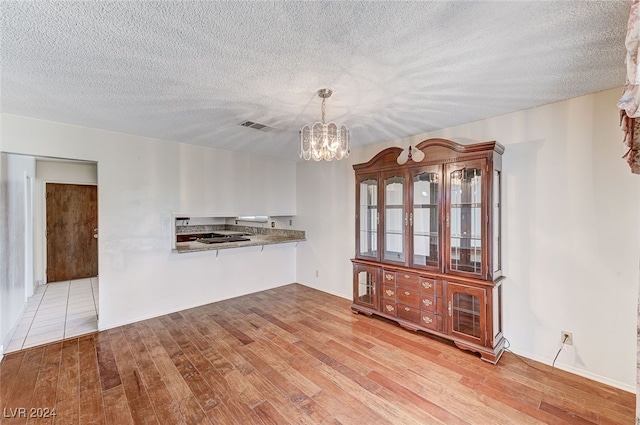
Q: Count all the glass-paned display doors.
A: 6